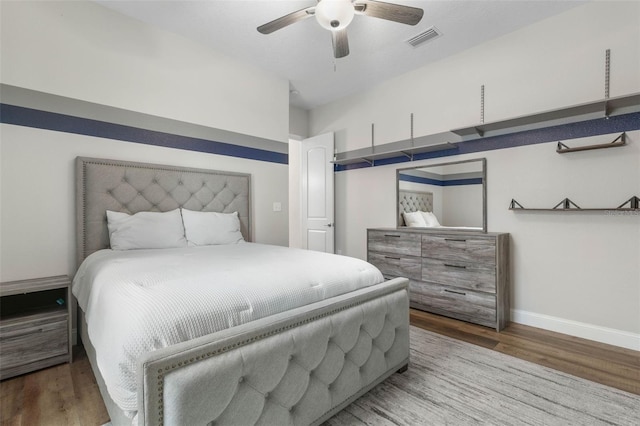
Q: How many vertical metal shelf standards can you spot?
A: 4